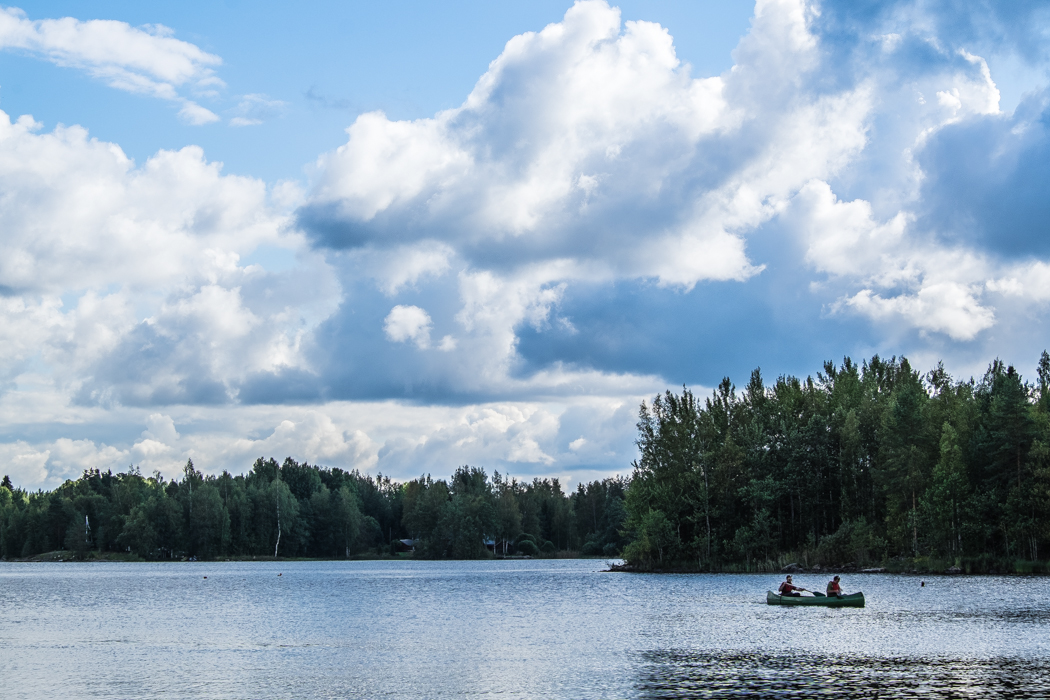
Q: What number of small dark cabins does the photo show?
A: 2